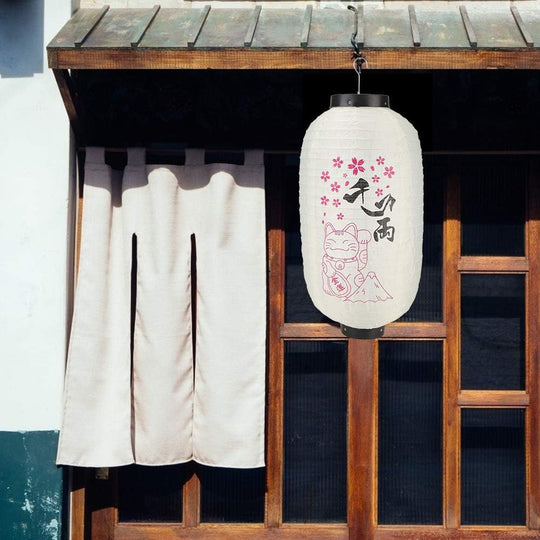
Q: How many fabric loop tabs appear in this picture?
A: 4